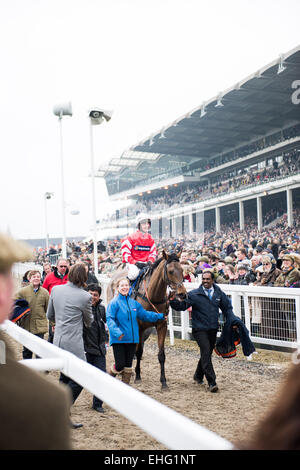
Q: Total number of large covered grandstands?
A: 1